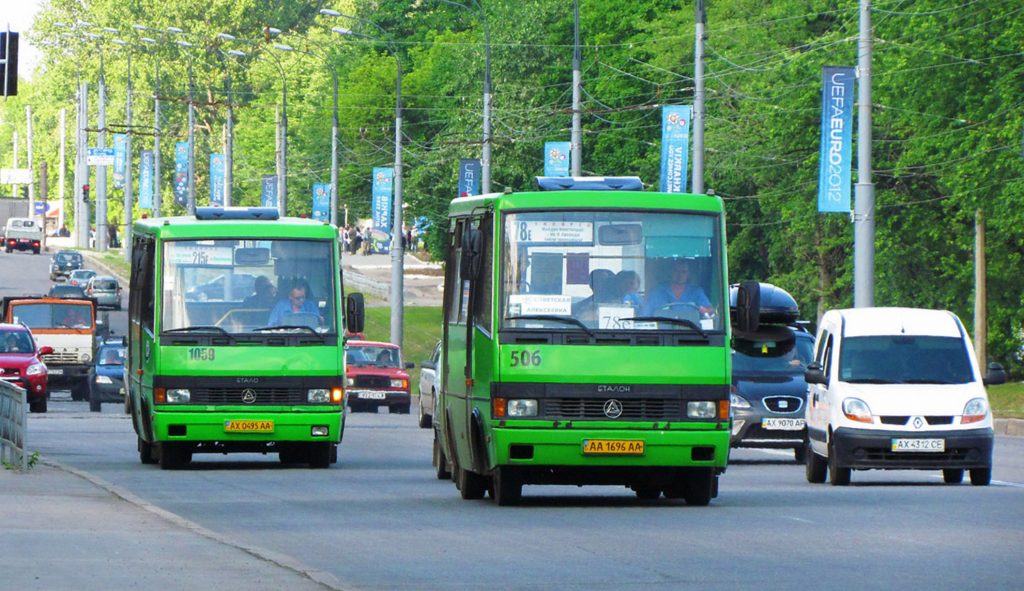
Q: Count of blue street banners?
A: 11